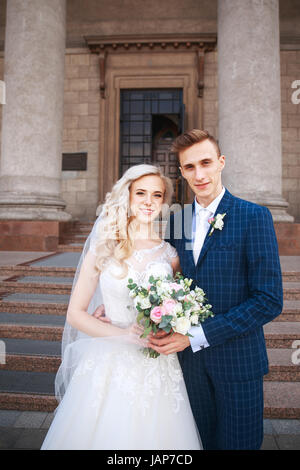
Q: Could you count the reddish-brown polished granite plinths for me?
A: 2